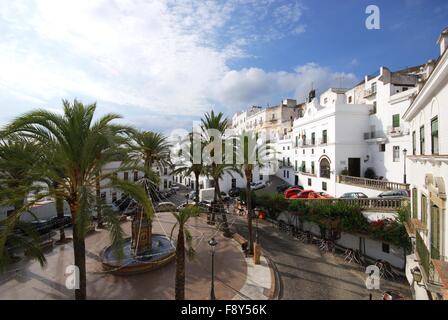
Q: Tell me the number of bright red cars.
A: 3